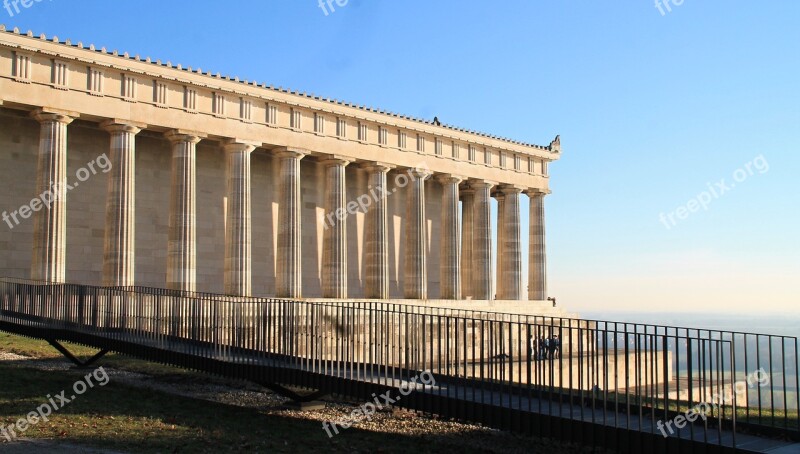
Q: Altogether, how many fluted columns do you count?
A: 14